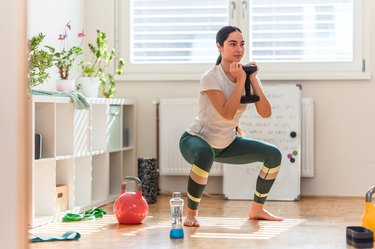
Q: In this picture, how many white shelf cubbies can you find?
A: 12